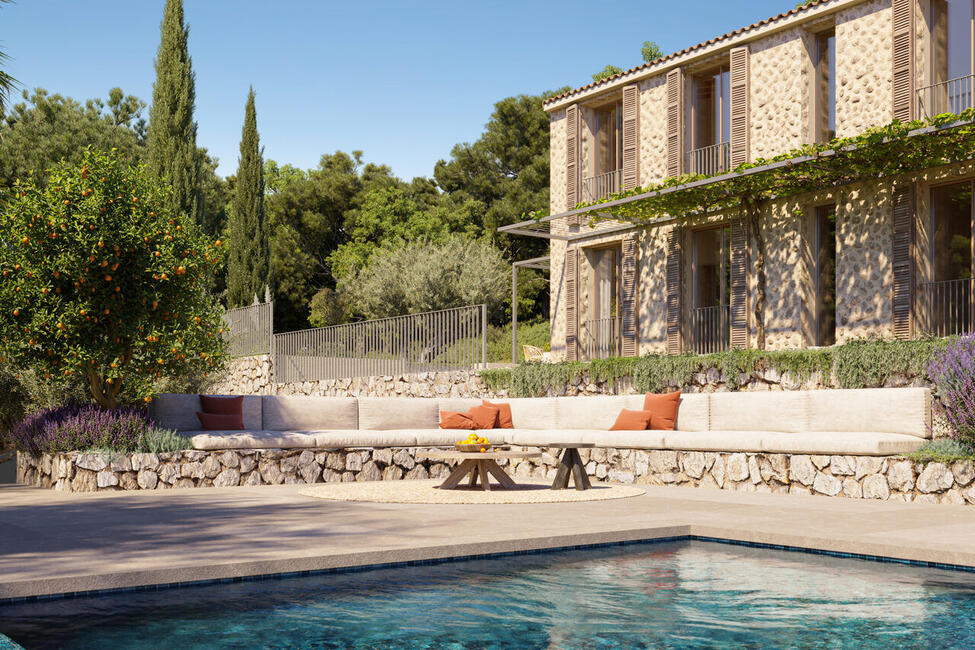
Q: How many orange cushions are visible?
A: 7